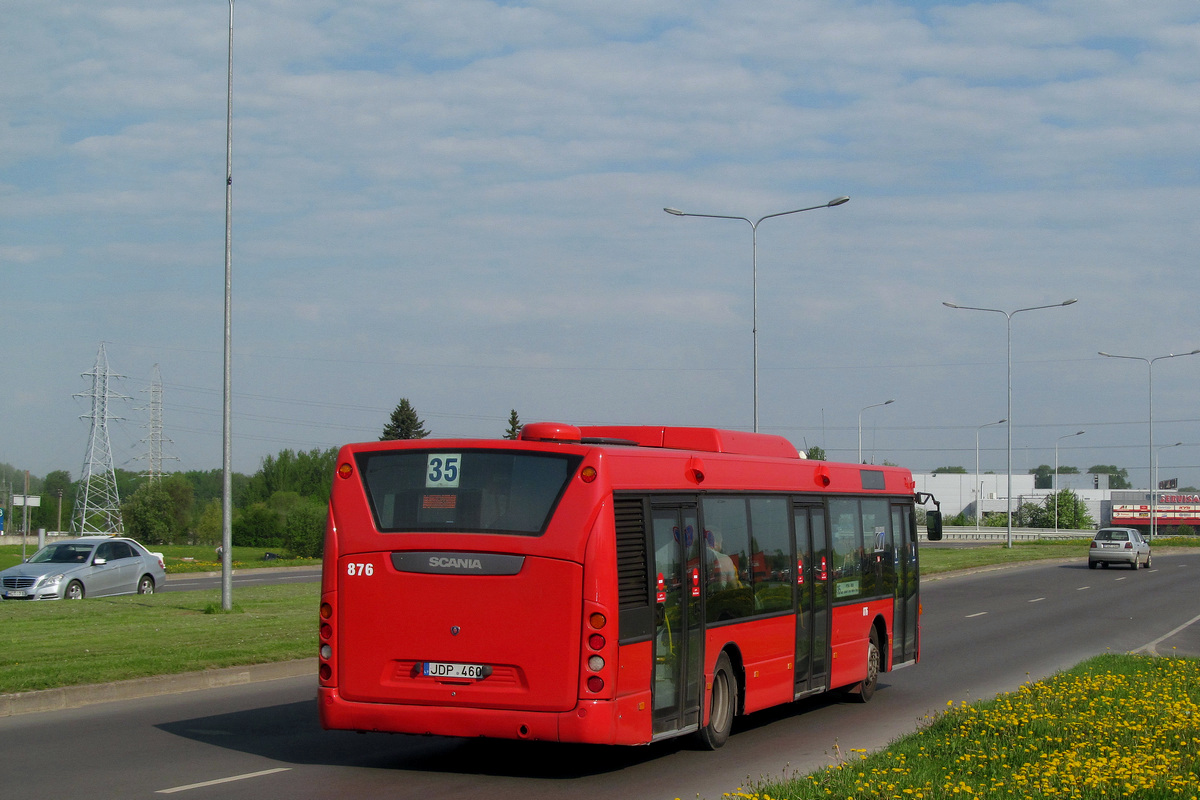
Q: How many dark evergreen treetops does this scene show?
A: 2